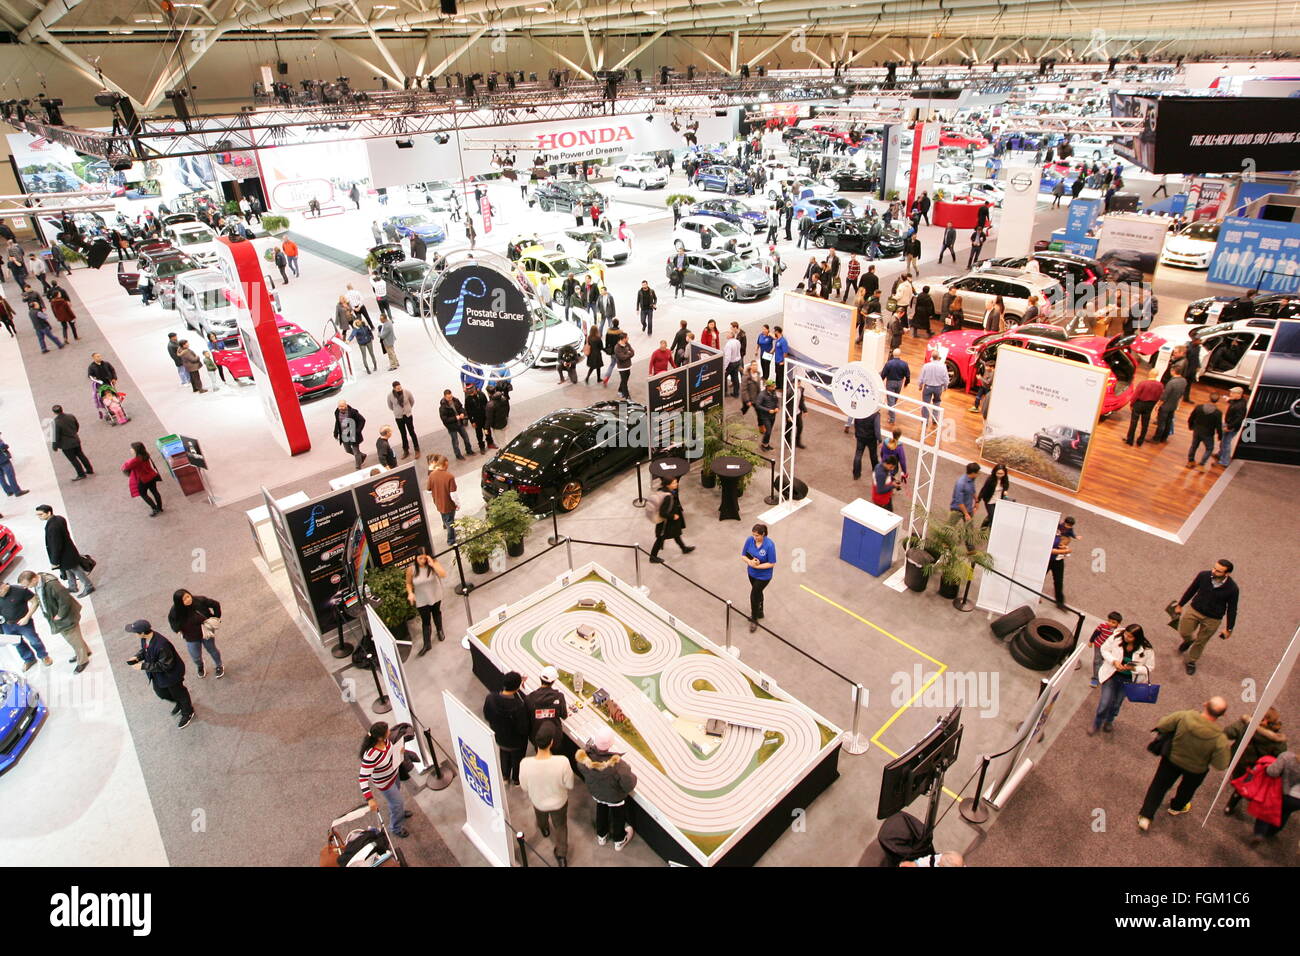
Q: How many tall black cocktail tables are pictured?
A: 2